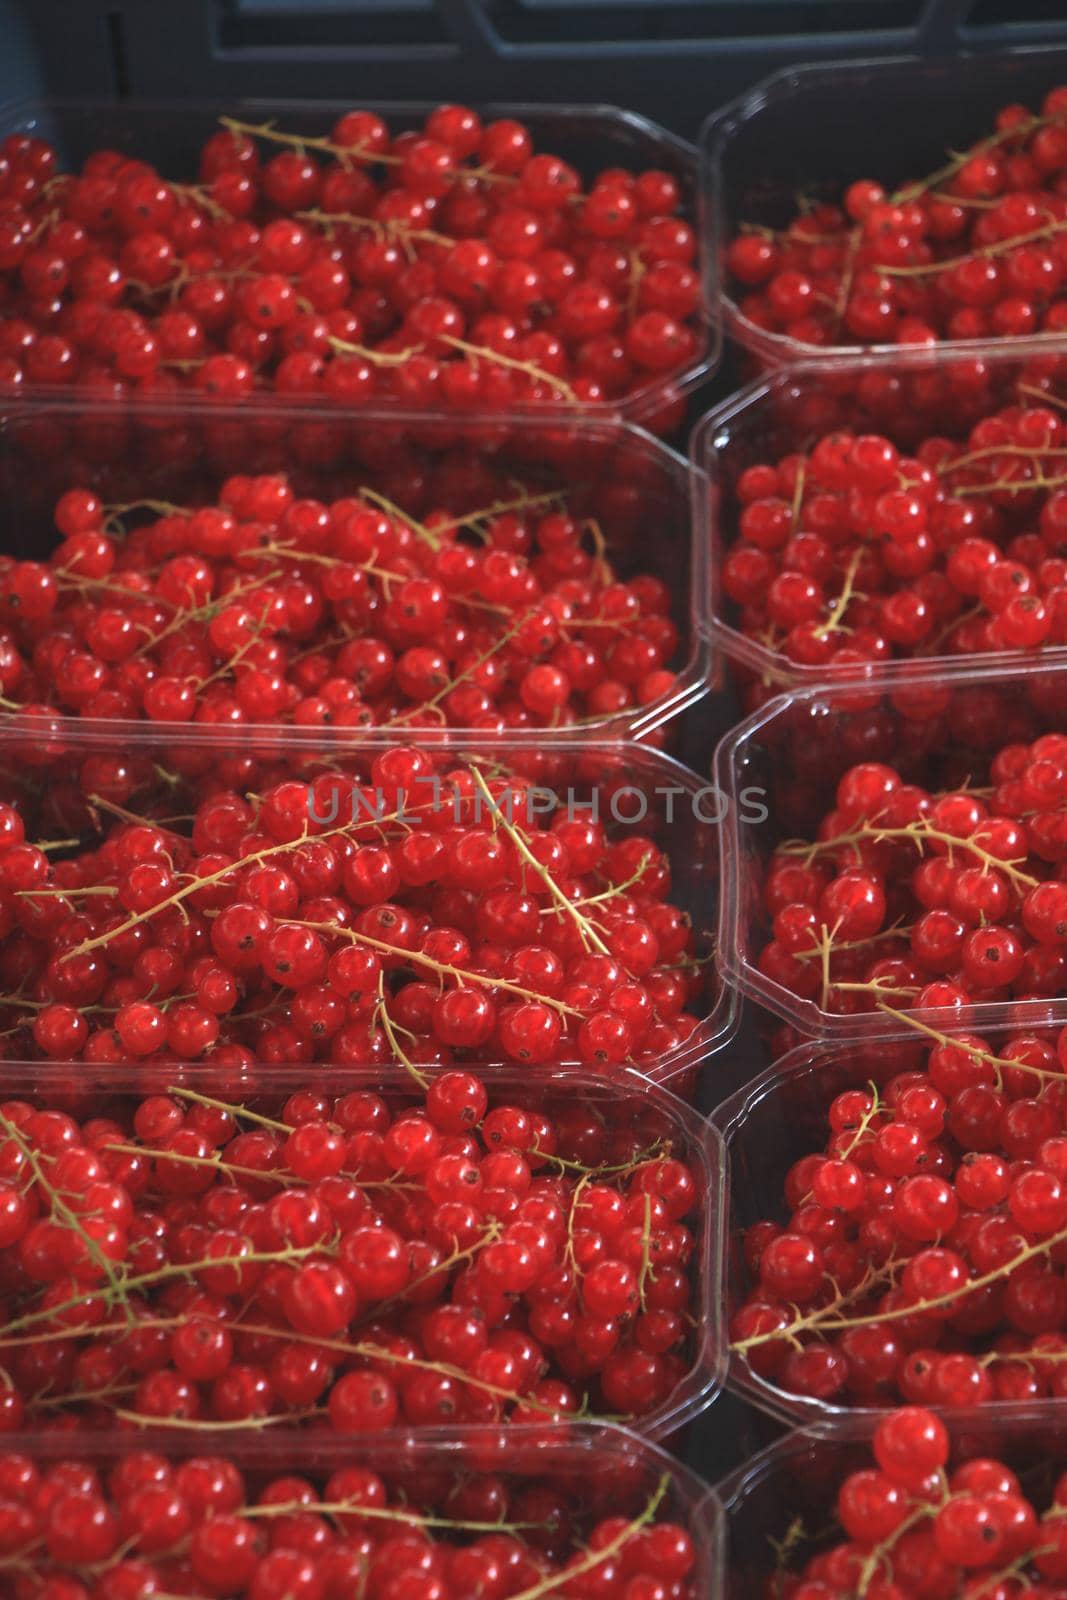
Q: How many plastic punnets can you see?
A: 10